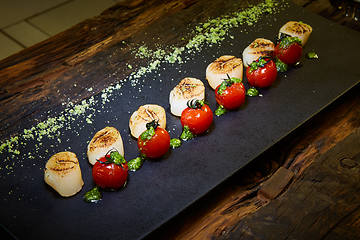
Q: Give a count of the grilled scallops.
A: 7